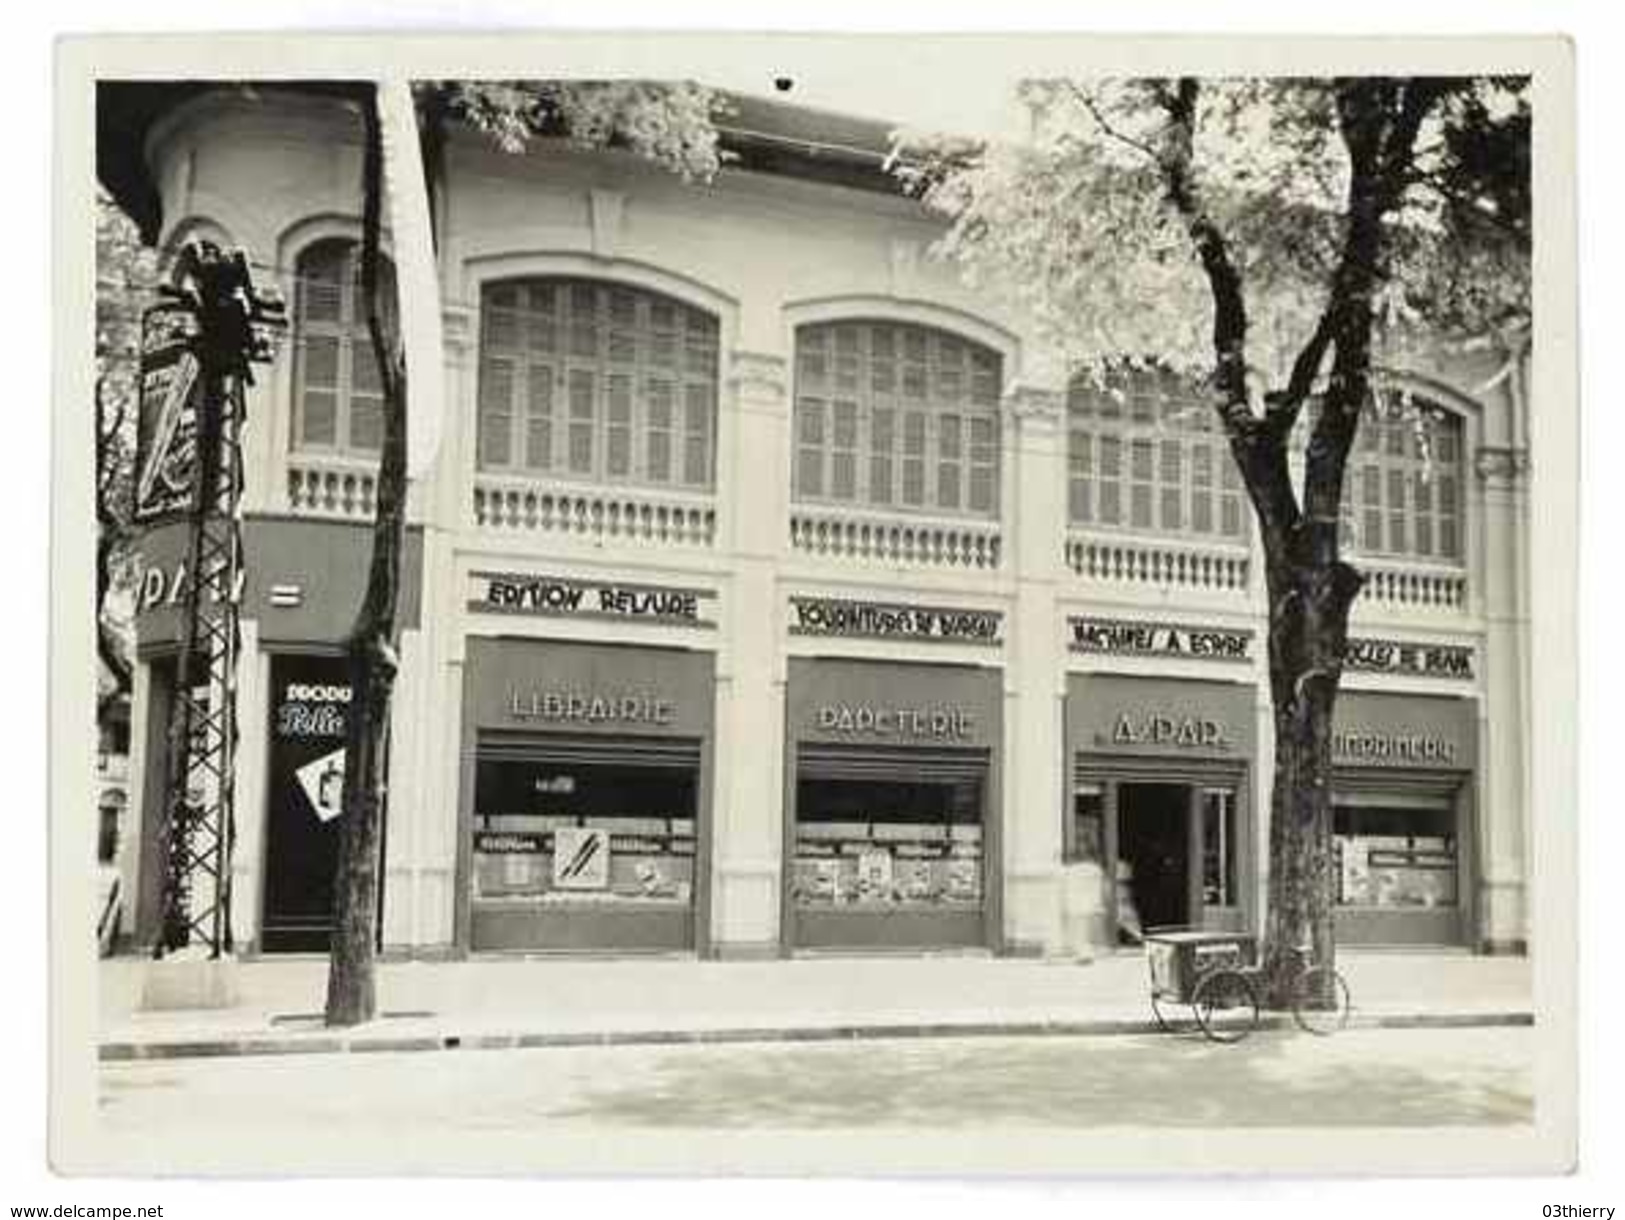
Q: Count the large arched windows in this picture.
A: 4